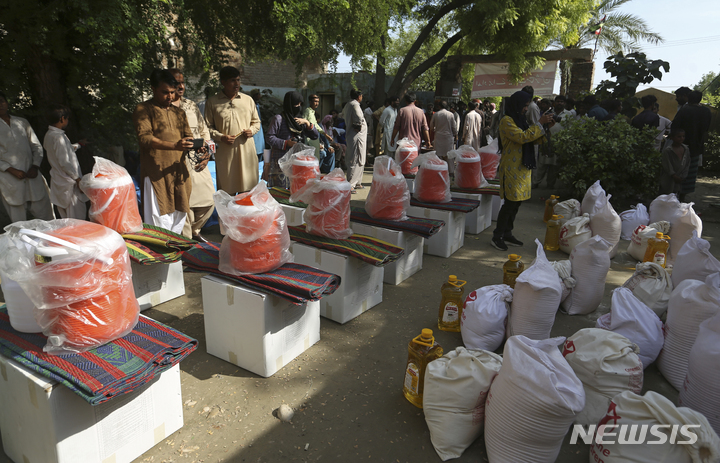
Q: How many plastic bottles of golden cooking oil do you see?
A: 6